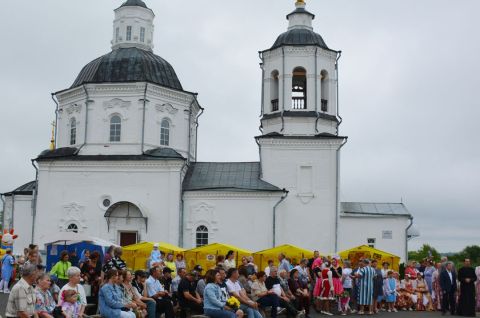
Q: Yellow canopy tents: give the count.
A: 4